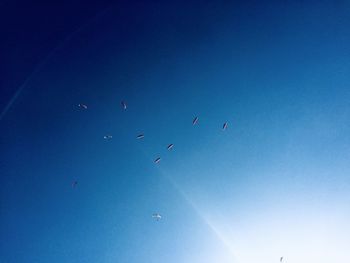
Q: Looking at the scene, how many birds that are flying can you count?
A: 11